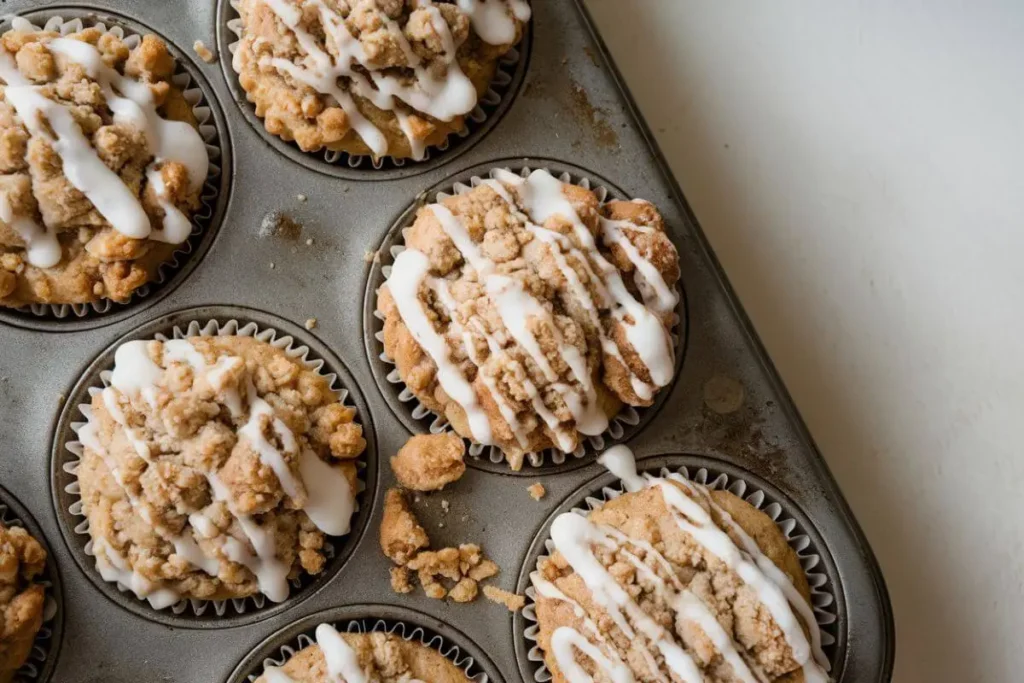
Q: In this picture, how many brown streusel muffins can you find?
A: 7